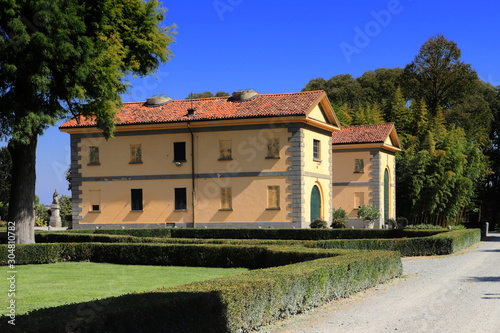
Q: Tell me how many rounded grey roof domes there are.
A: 2